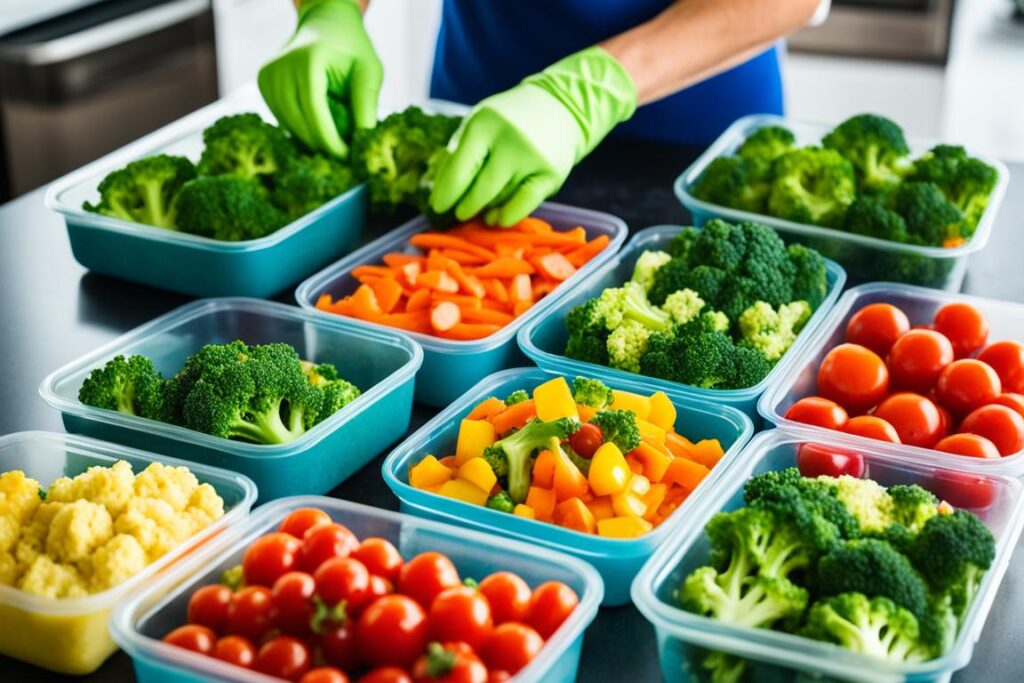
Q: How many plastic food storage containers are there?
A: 10